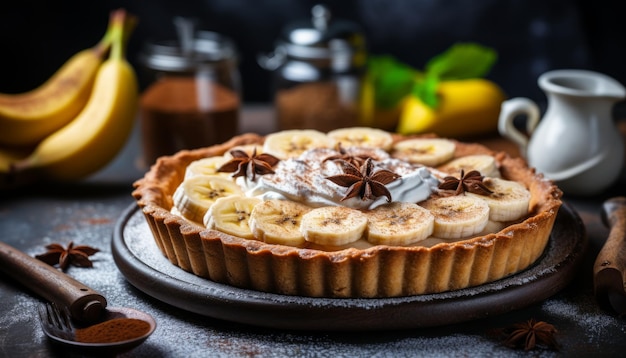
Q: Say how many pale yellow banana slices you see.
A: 13